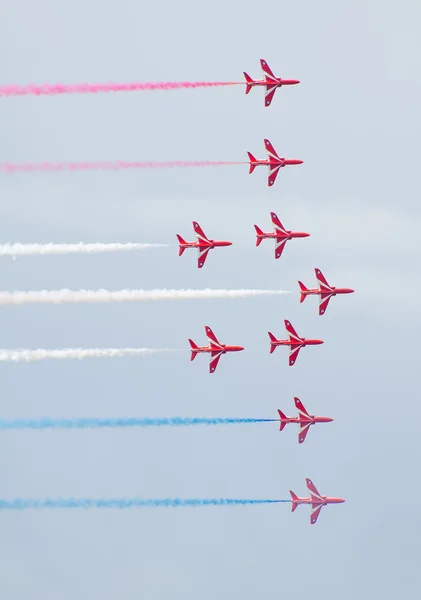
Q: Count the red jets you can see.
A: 9